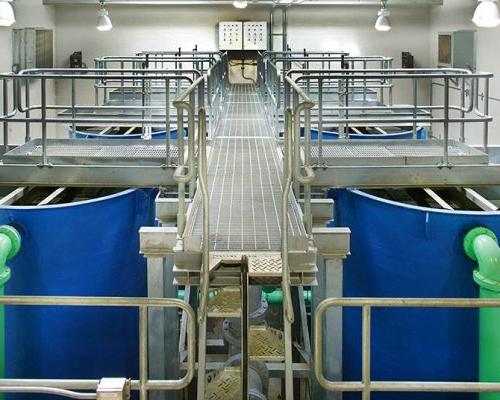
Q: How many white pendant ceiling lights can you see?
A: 5